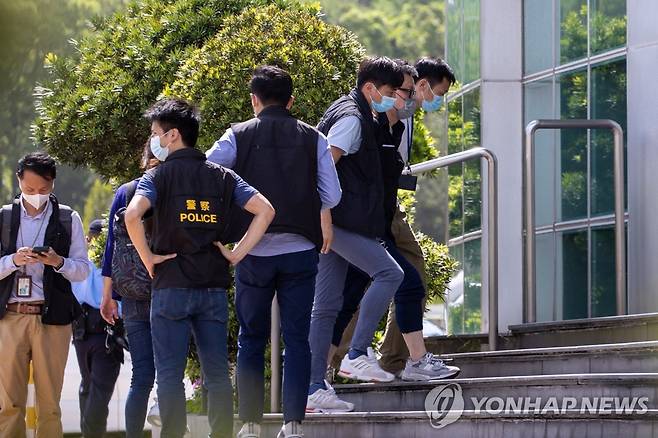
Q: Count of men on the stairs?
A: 3